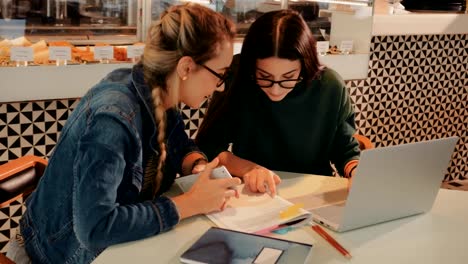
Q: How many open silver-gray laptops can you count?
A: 1